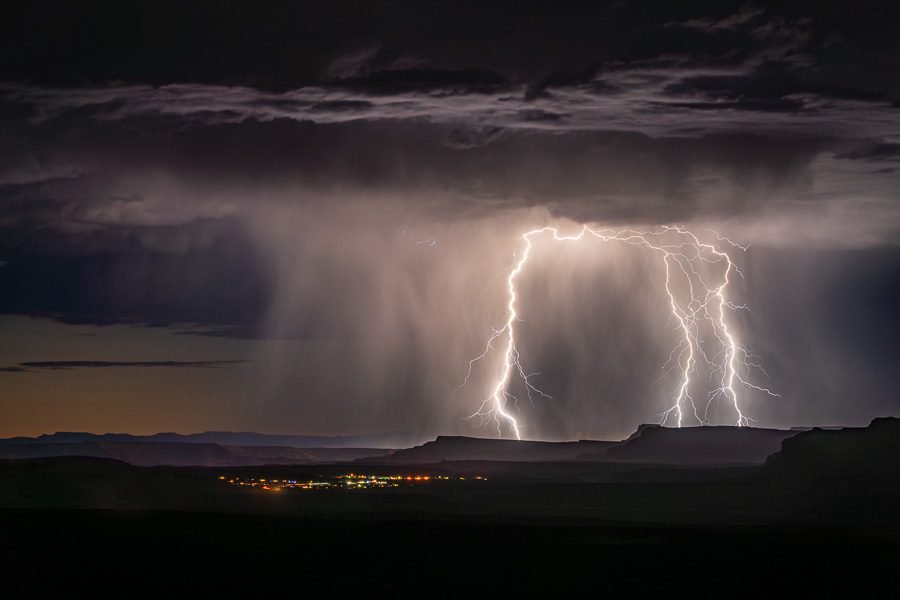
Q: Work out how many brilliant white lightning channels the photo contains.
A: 3